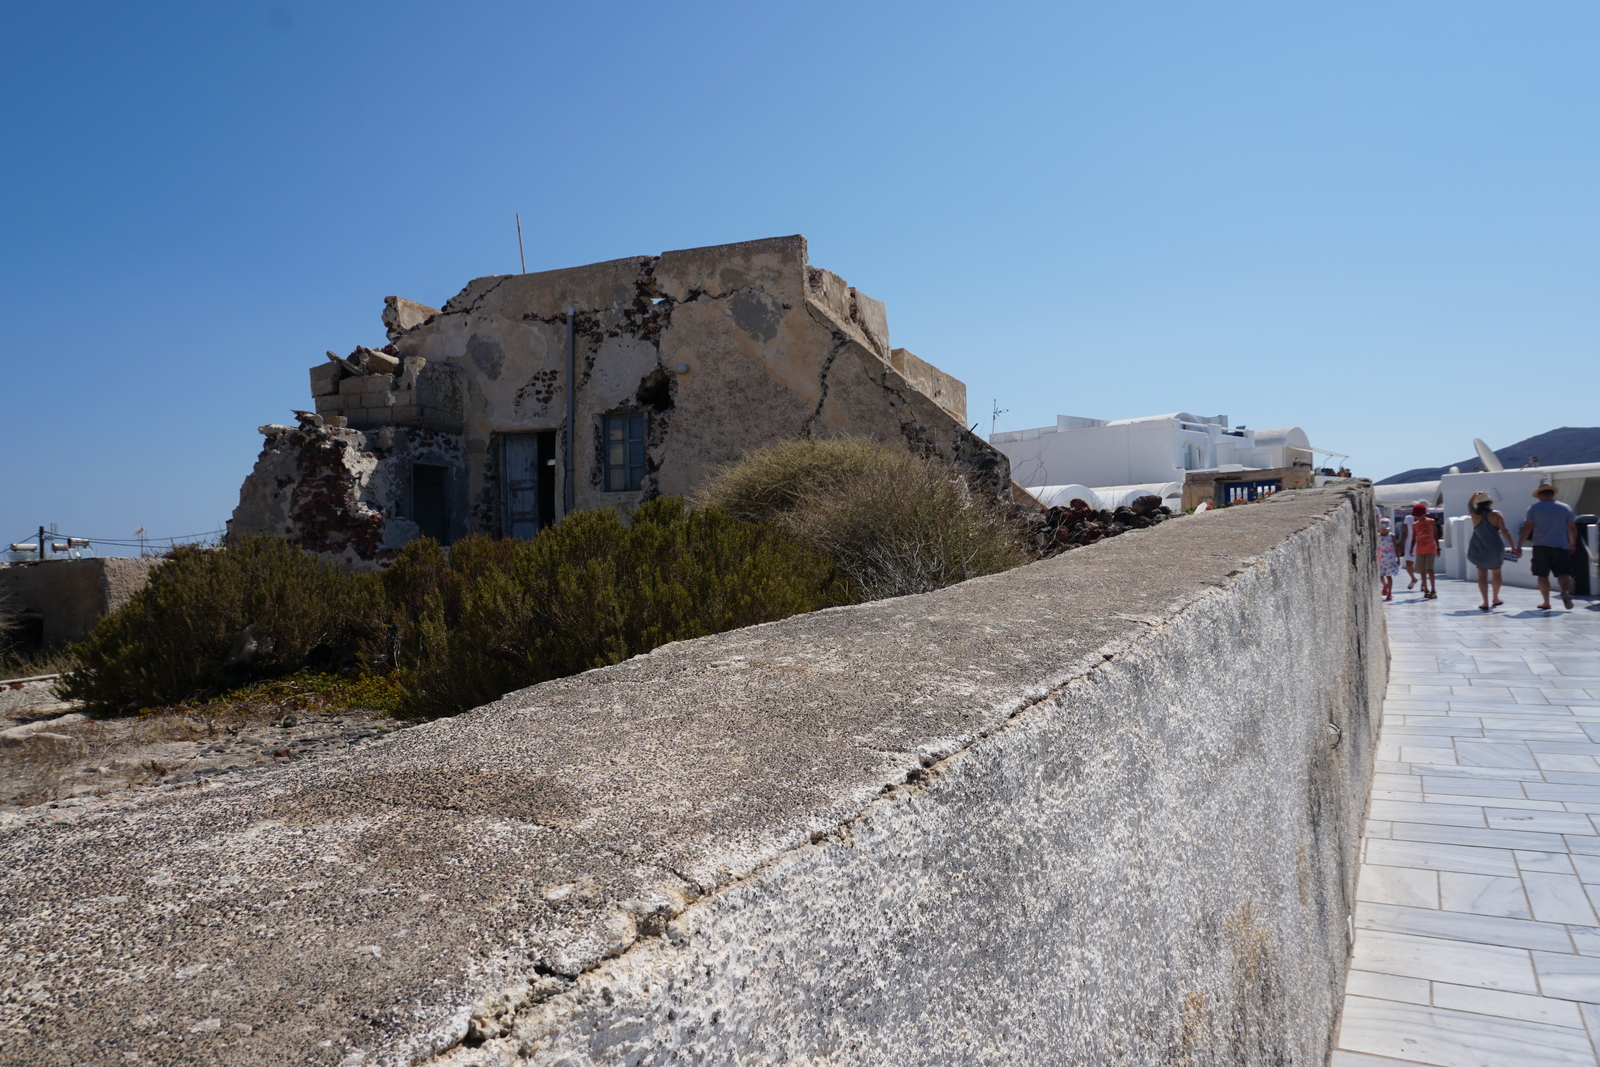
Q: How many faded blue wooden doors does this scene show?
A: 1